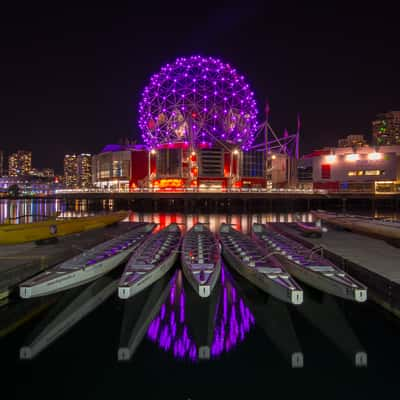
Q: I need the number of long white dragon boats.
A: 5